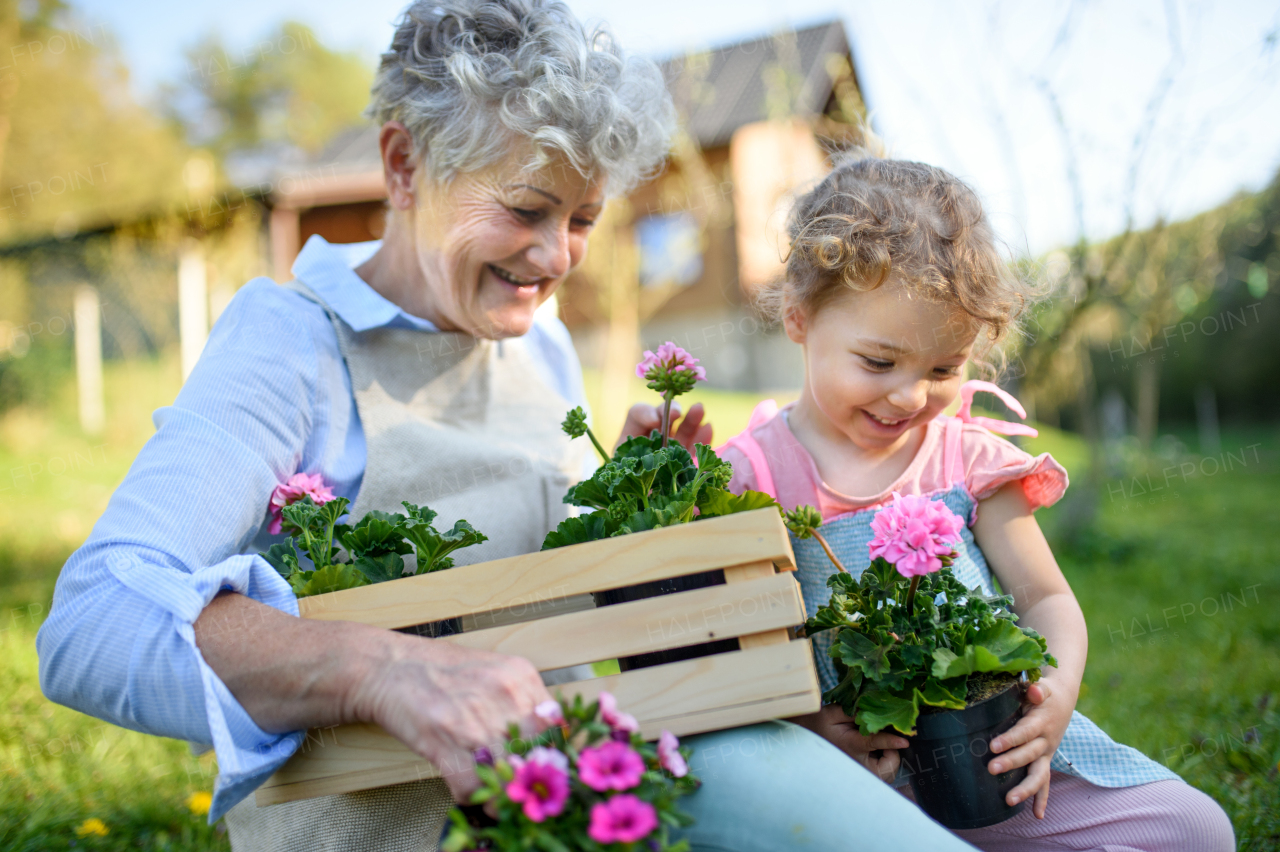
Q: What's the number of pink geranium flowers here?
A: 3